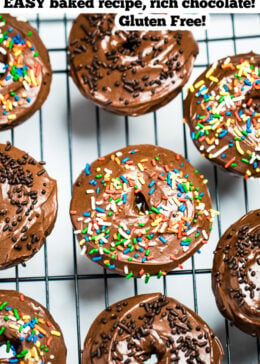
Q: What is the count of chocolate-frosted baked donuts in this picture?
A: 8